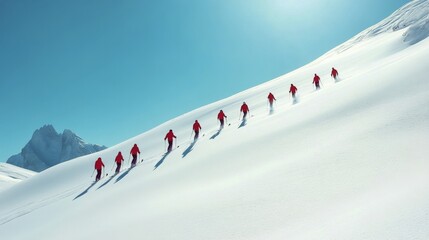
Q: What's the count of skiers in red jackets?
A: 11